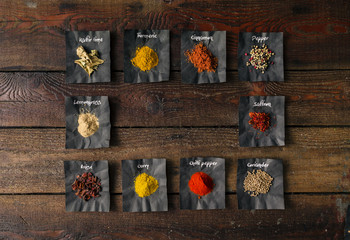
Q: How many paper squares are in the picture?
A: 10